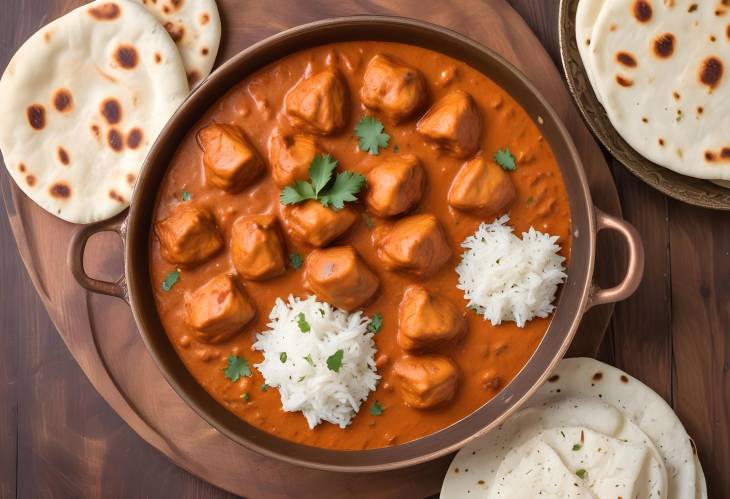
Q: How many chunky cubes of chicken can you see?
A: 15